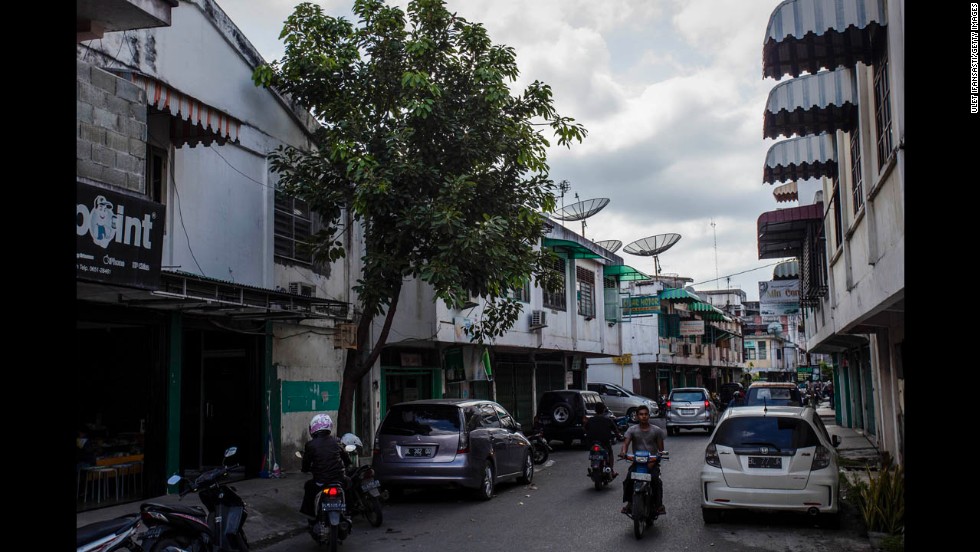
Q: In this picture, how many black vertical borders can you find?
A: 2